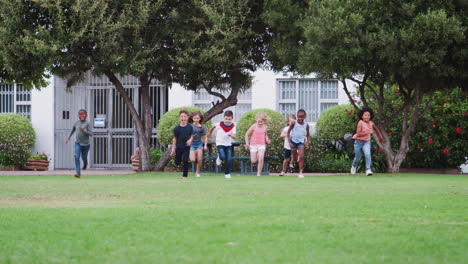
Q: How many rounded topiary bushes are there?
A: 4